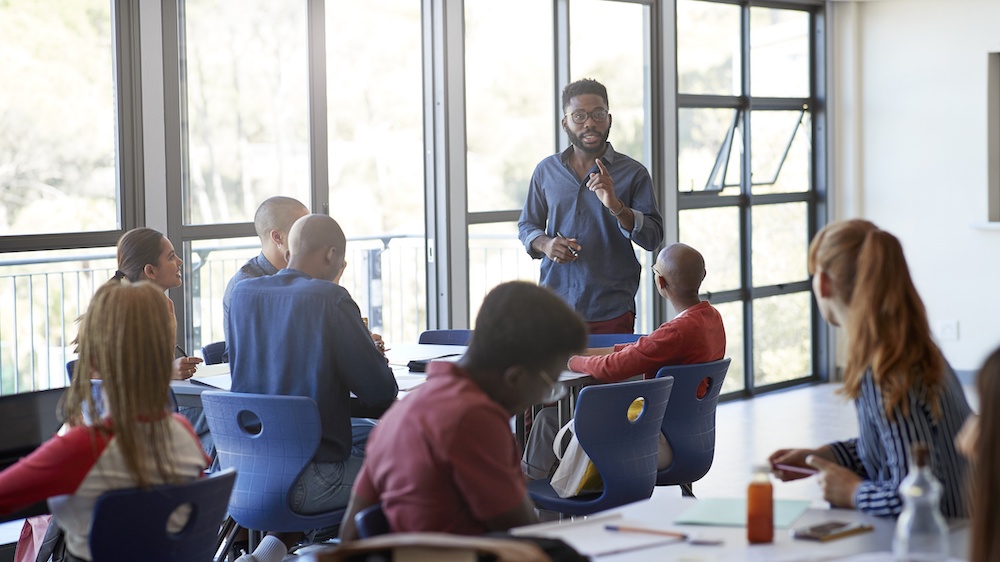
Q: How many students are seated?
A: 8